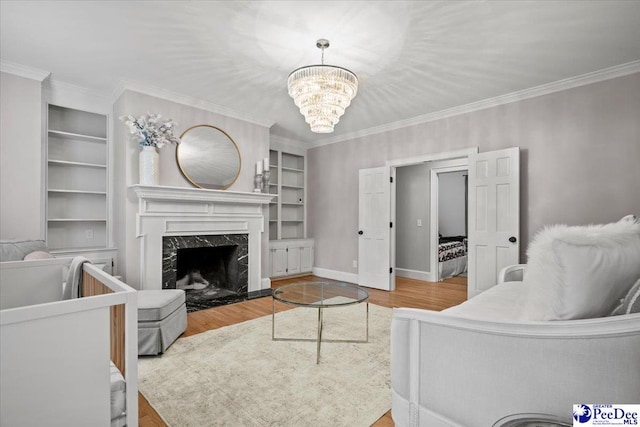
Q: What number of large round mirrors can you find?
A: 1